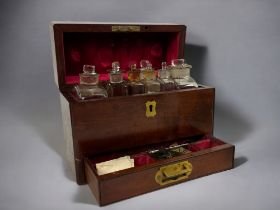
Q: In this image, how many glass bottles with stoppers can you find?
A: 6